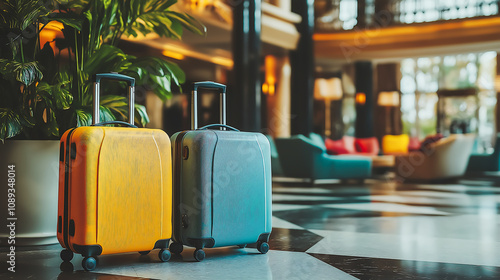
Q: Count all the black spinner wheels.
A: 6